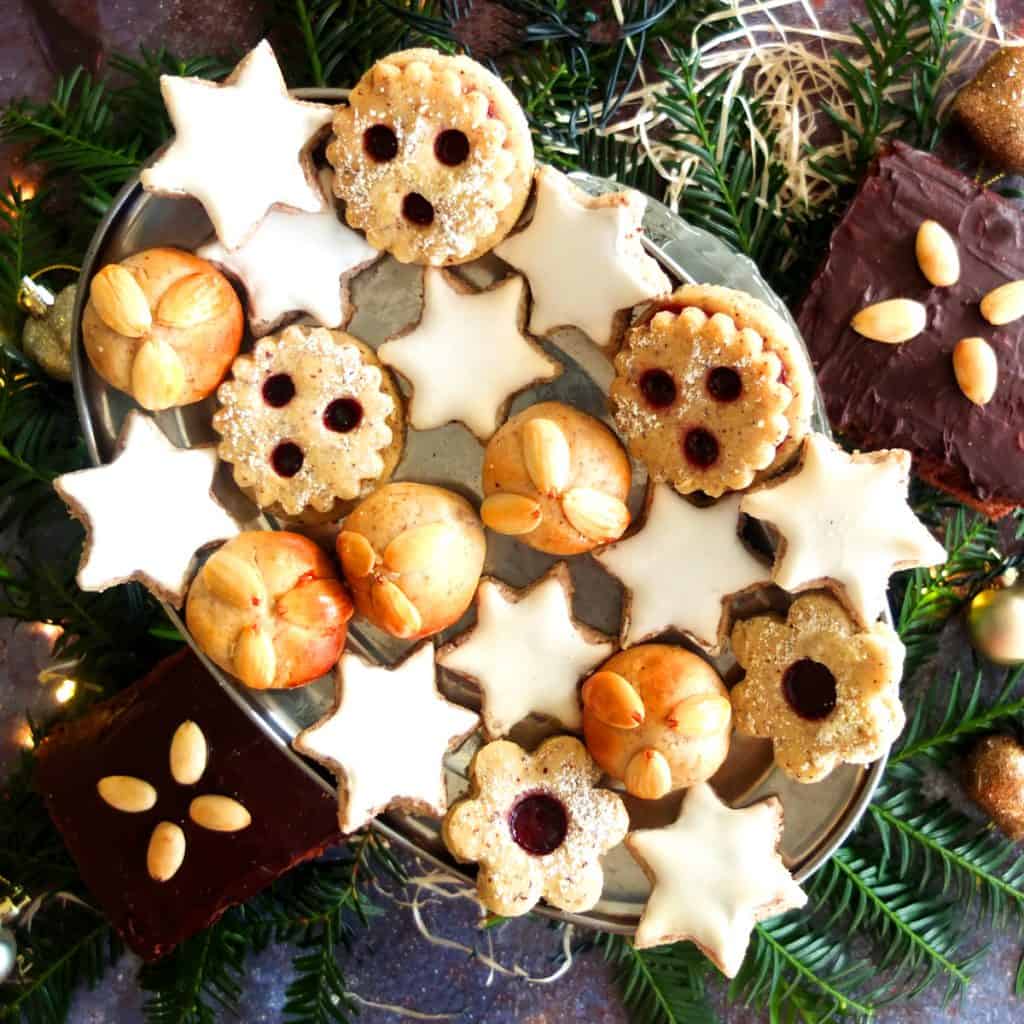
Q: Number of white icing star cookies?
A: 10